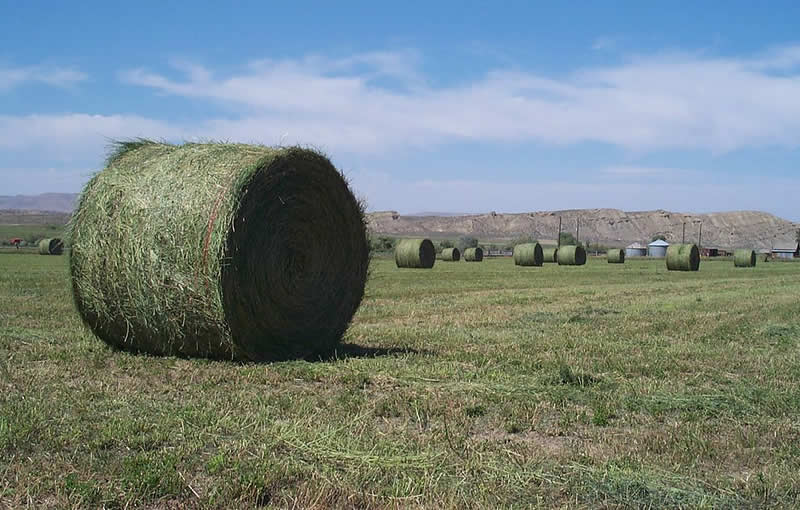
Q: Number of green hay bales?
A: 11